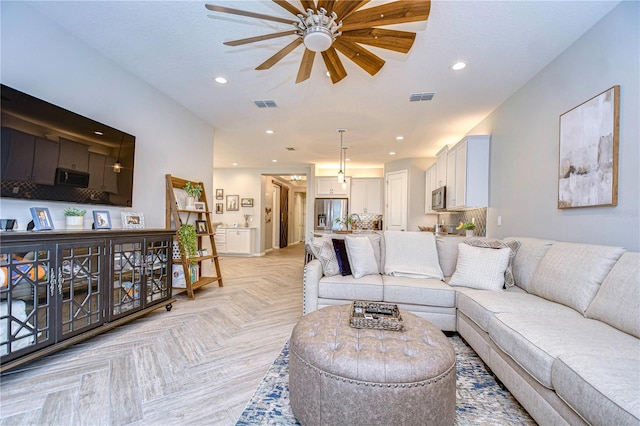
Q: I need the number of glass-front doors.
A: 4